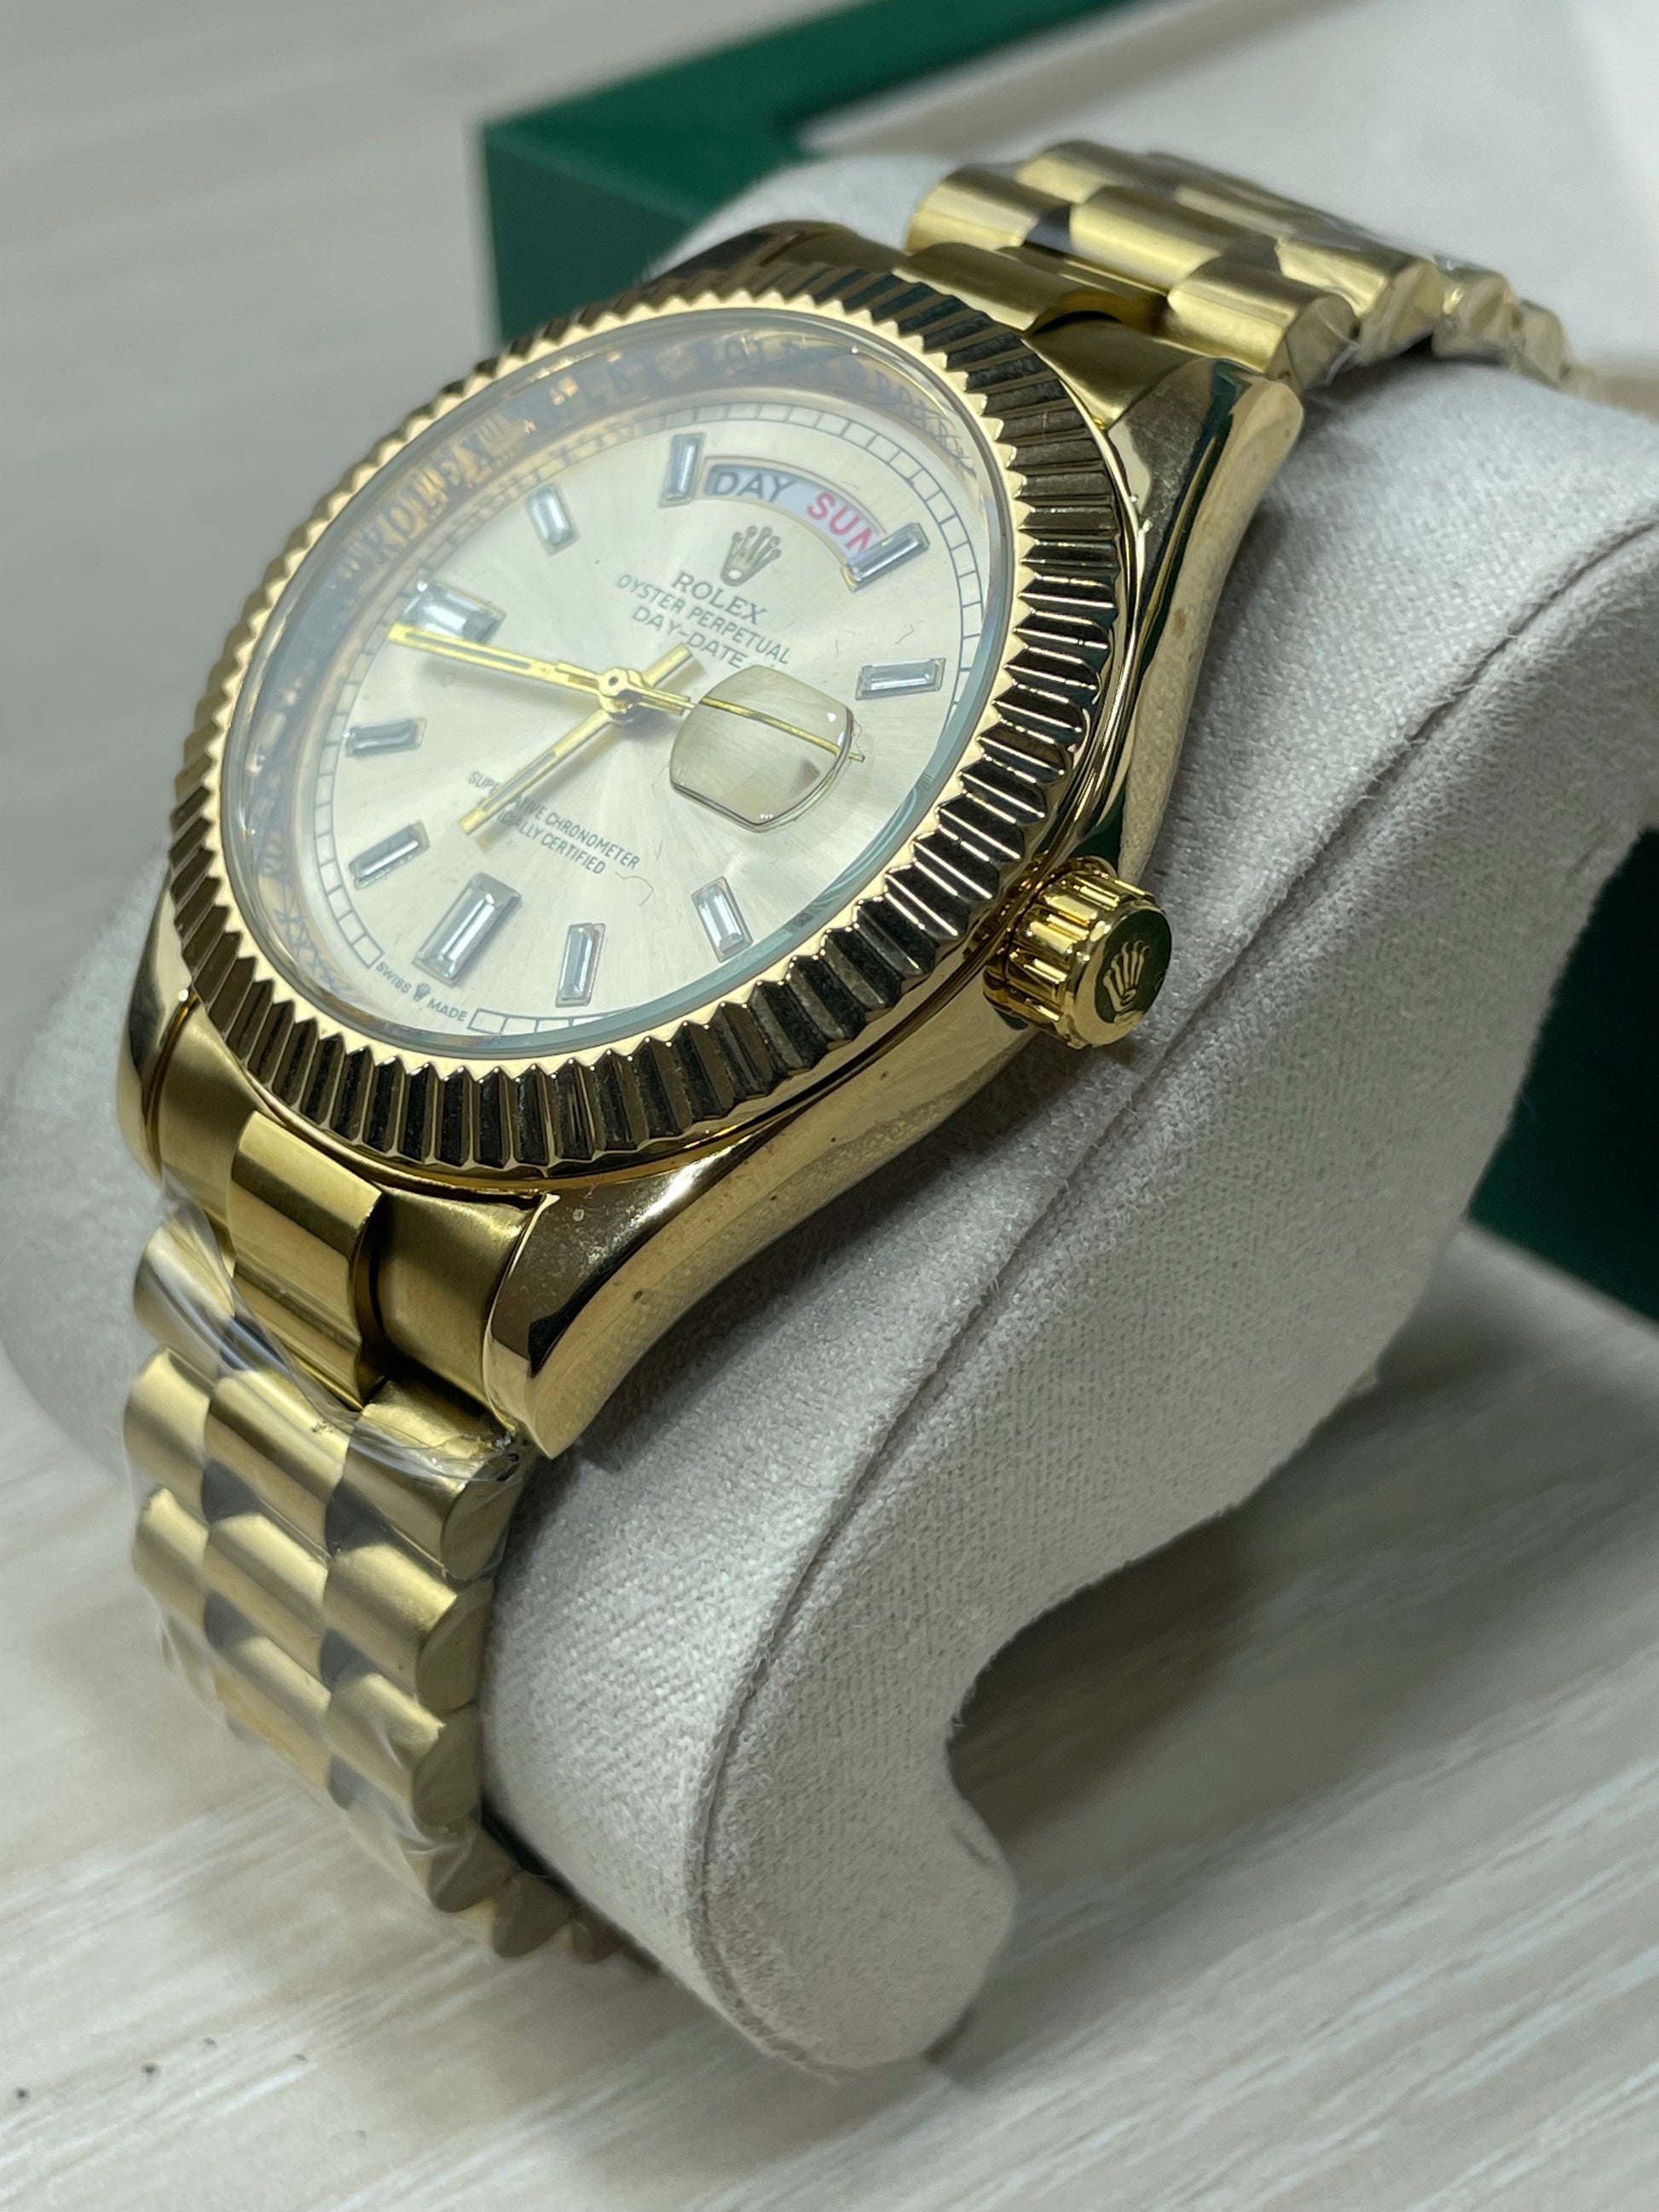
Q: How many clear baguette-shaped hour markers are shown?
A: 10